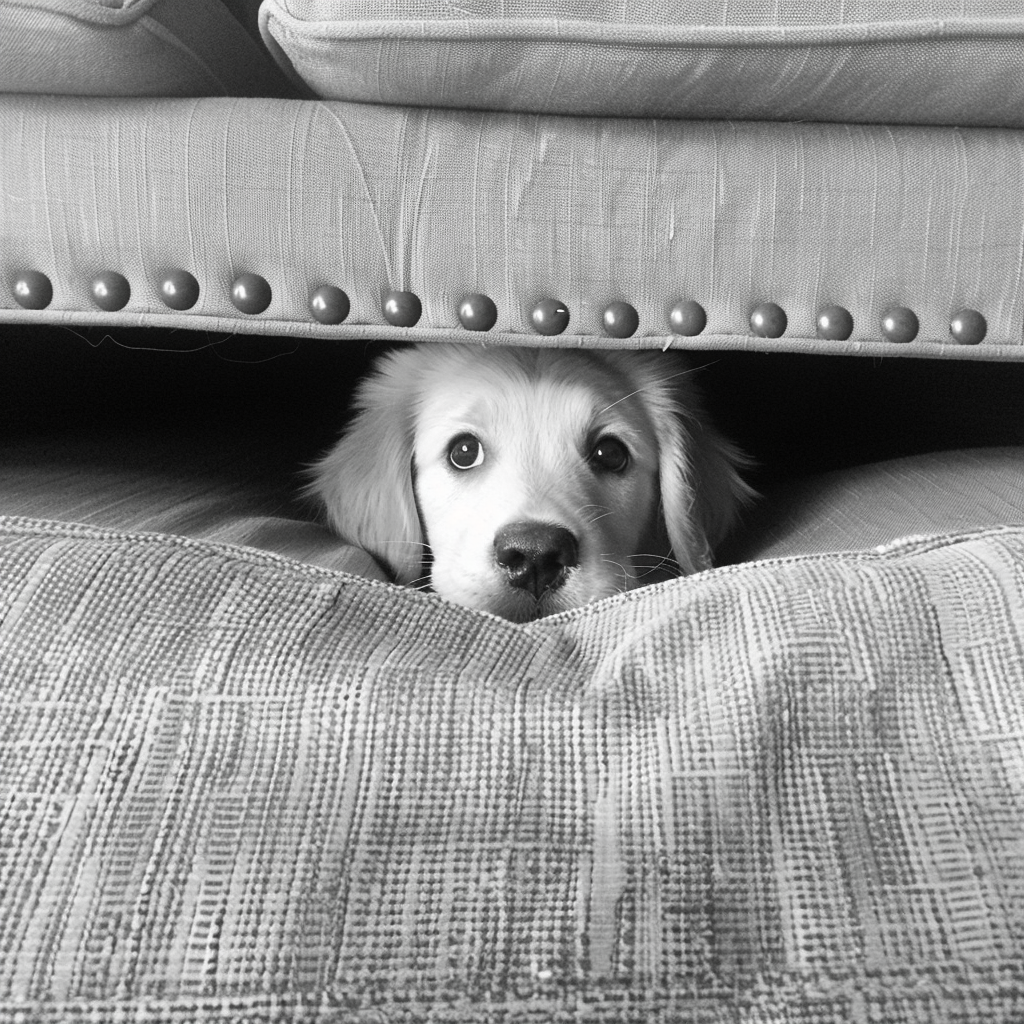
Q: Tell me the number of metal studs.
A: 14